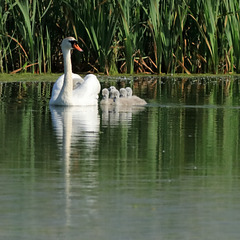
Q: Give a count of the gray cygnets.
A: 5